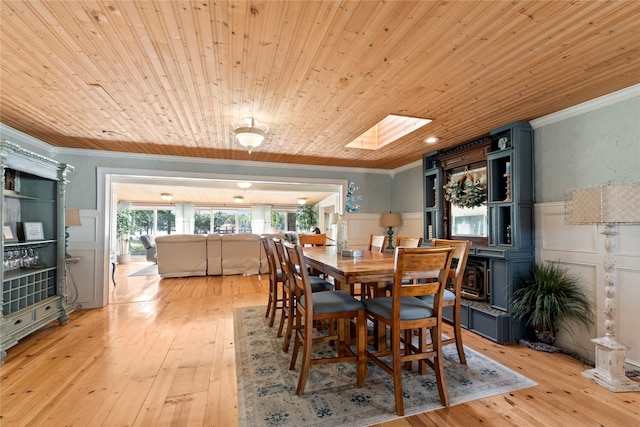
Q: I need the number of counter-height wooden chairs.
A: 8